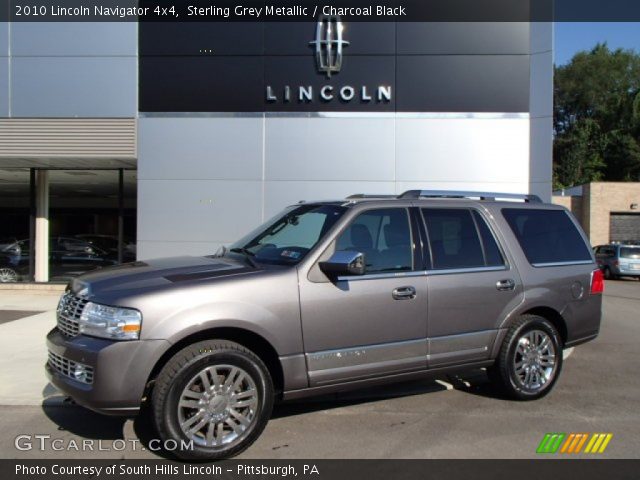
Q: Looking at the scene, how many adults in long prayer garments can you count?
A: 0